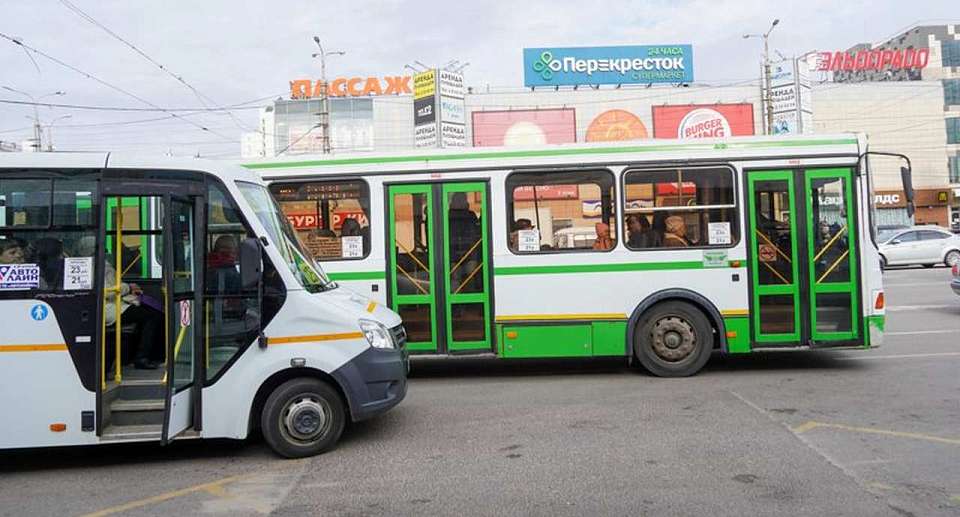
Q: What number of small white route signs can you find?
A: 4